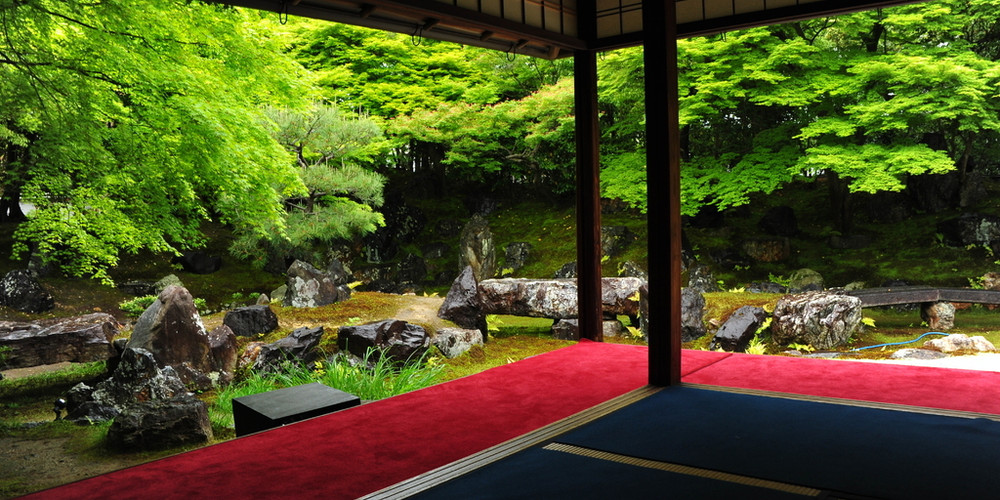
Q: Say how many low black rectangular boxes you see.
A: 1